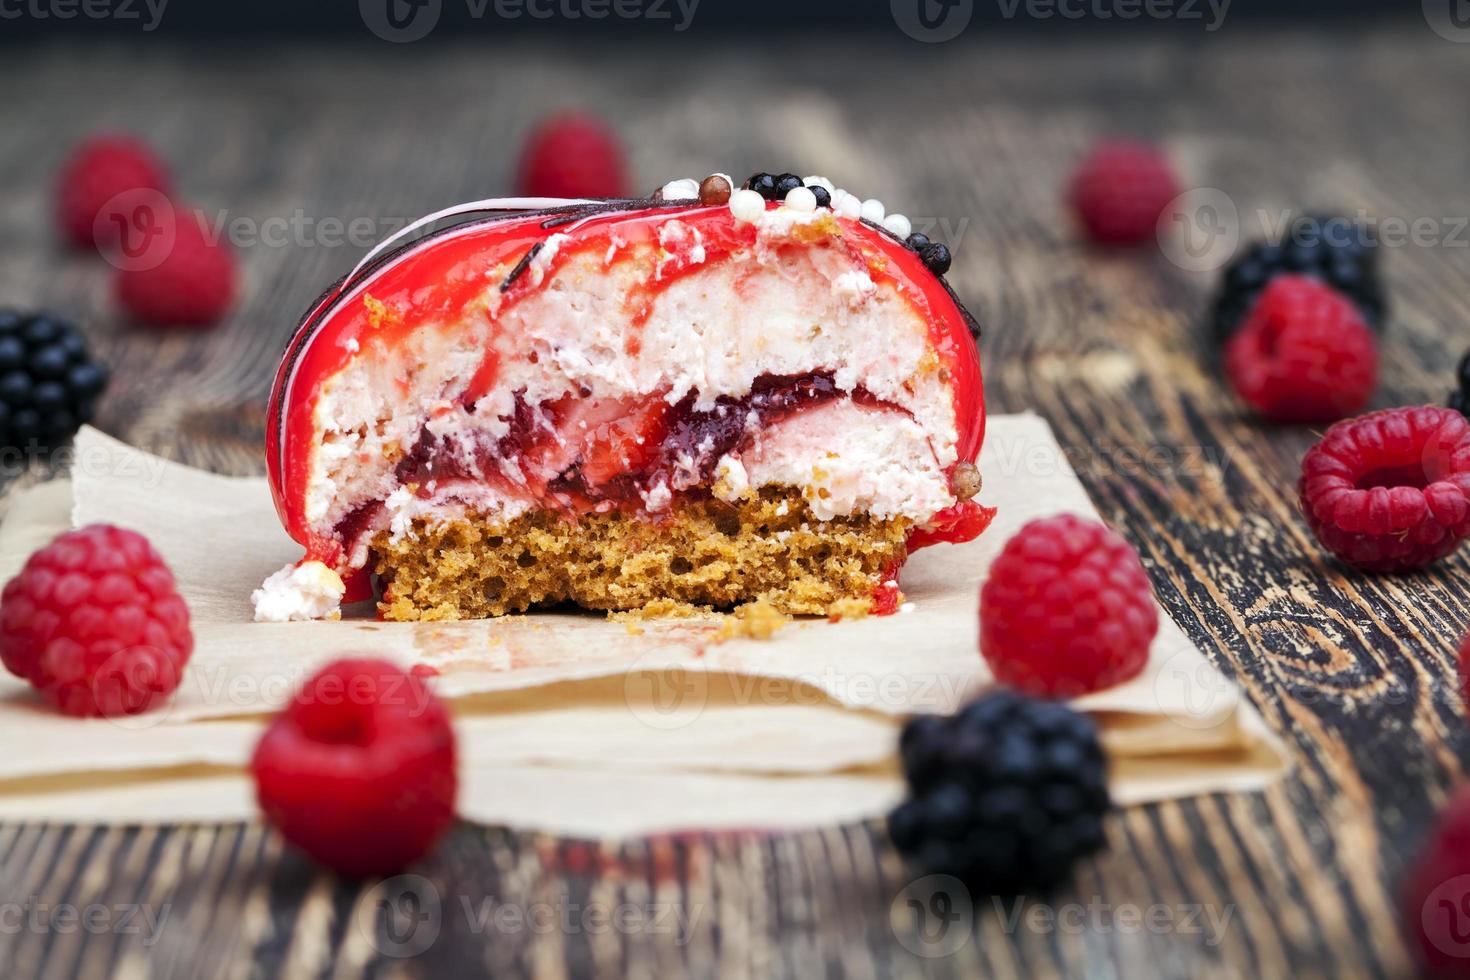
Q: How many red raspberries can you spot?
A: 11